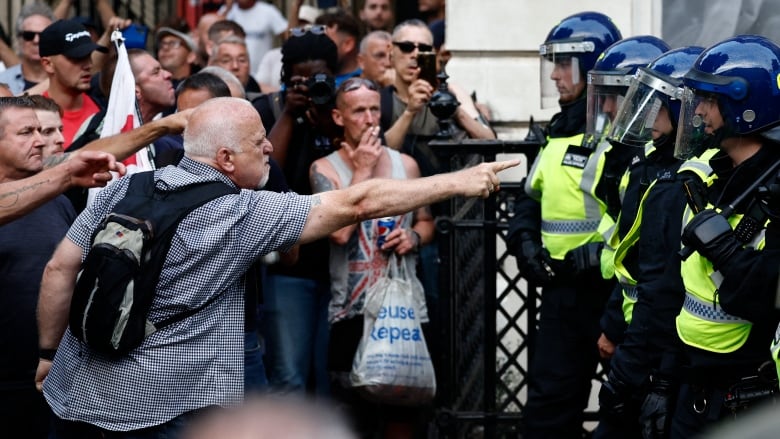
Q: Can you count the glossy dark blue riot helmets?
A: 4